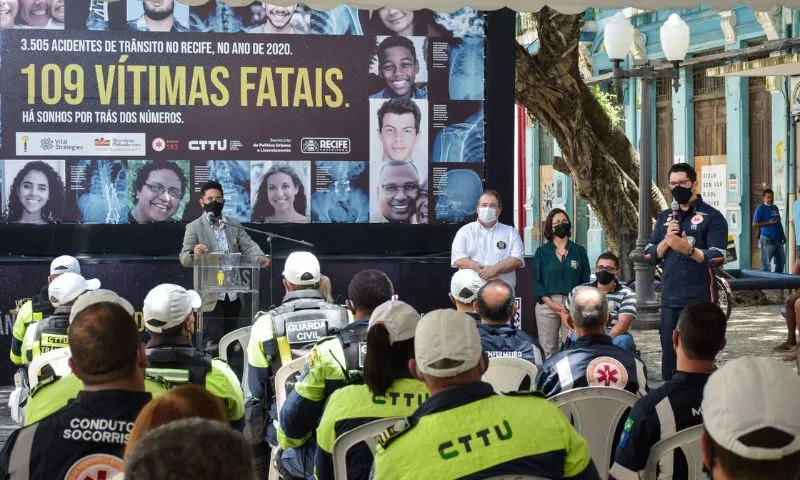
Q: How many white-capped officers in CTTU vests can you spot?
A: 3